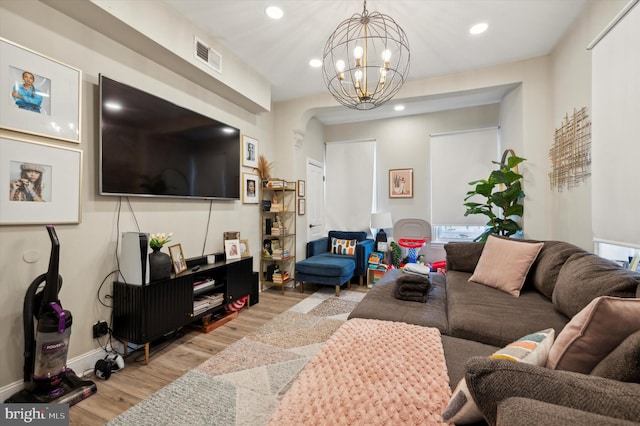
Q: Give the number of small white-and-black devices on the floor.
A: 2